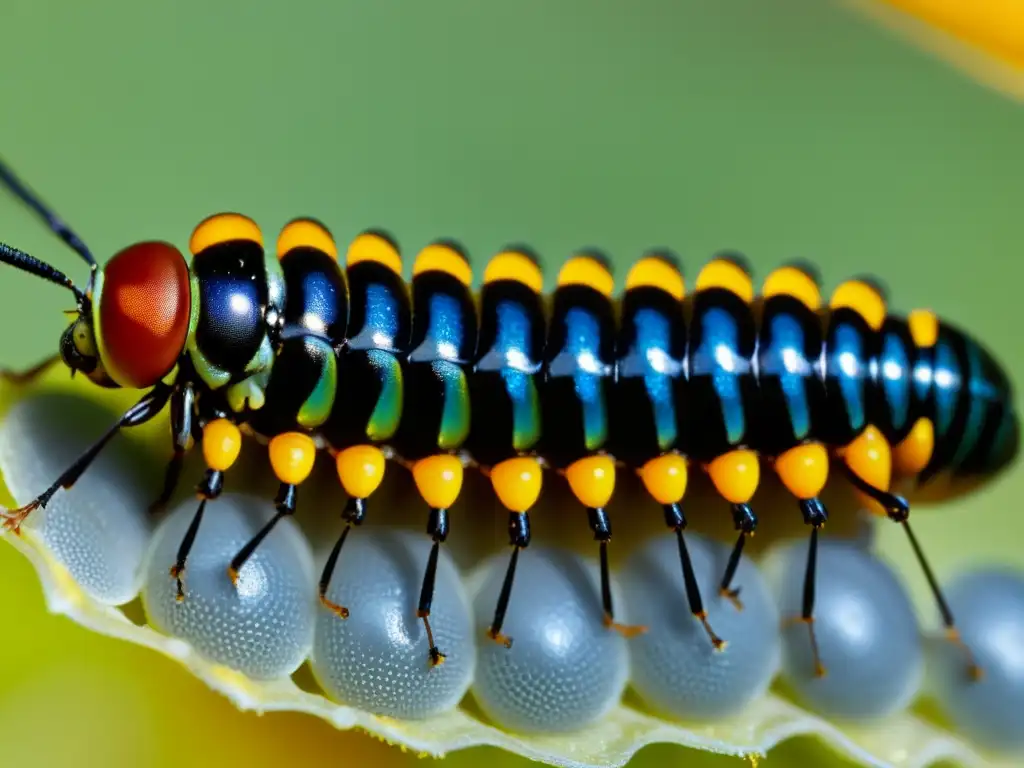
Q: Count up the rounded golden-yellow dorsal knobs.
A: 11